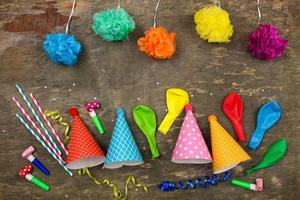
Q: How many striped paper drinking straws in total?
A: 4